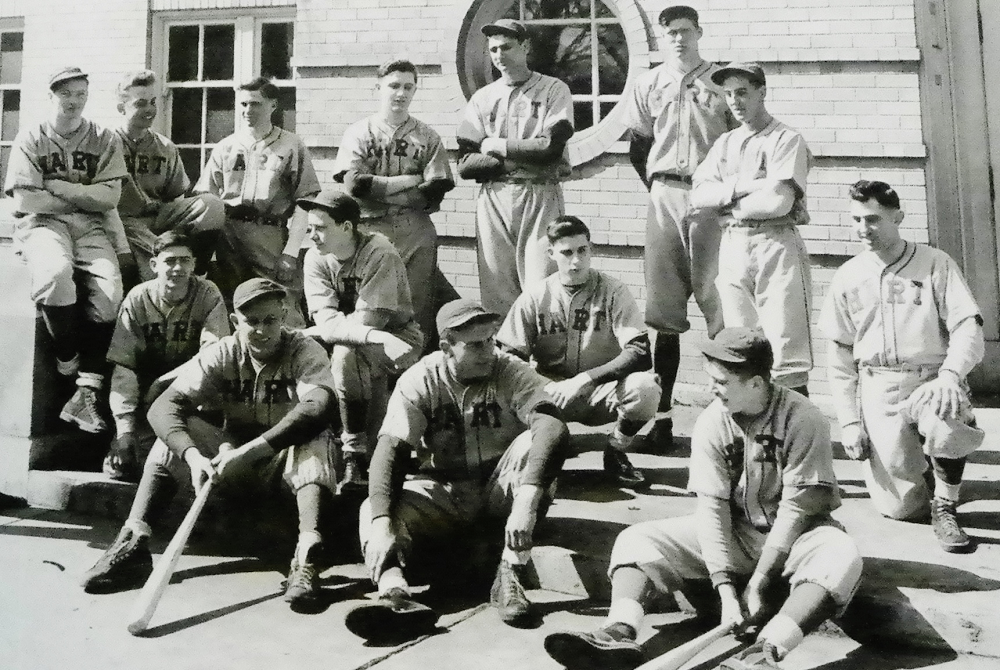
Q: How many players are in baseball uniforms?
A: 14